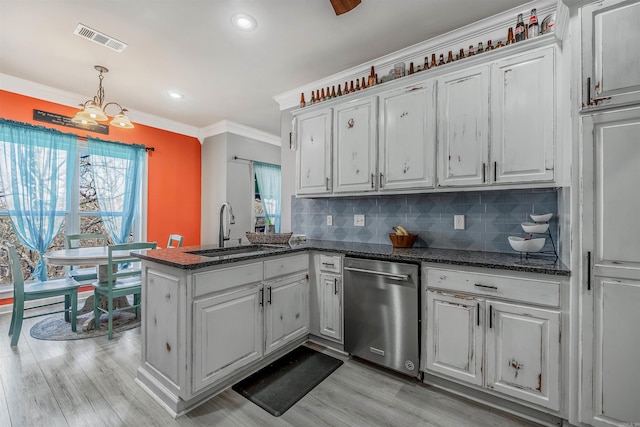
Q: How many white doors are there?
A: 12